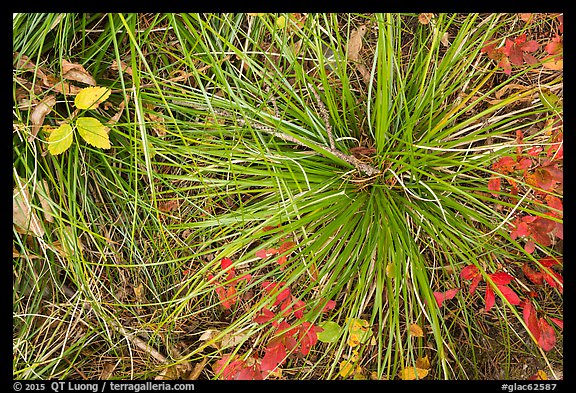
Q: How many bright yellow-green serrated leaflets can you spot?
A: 3